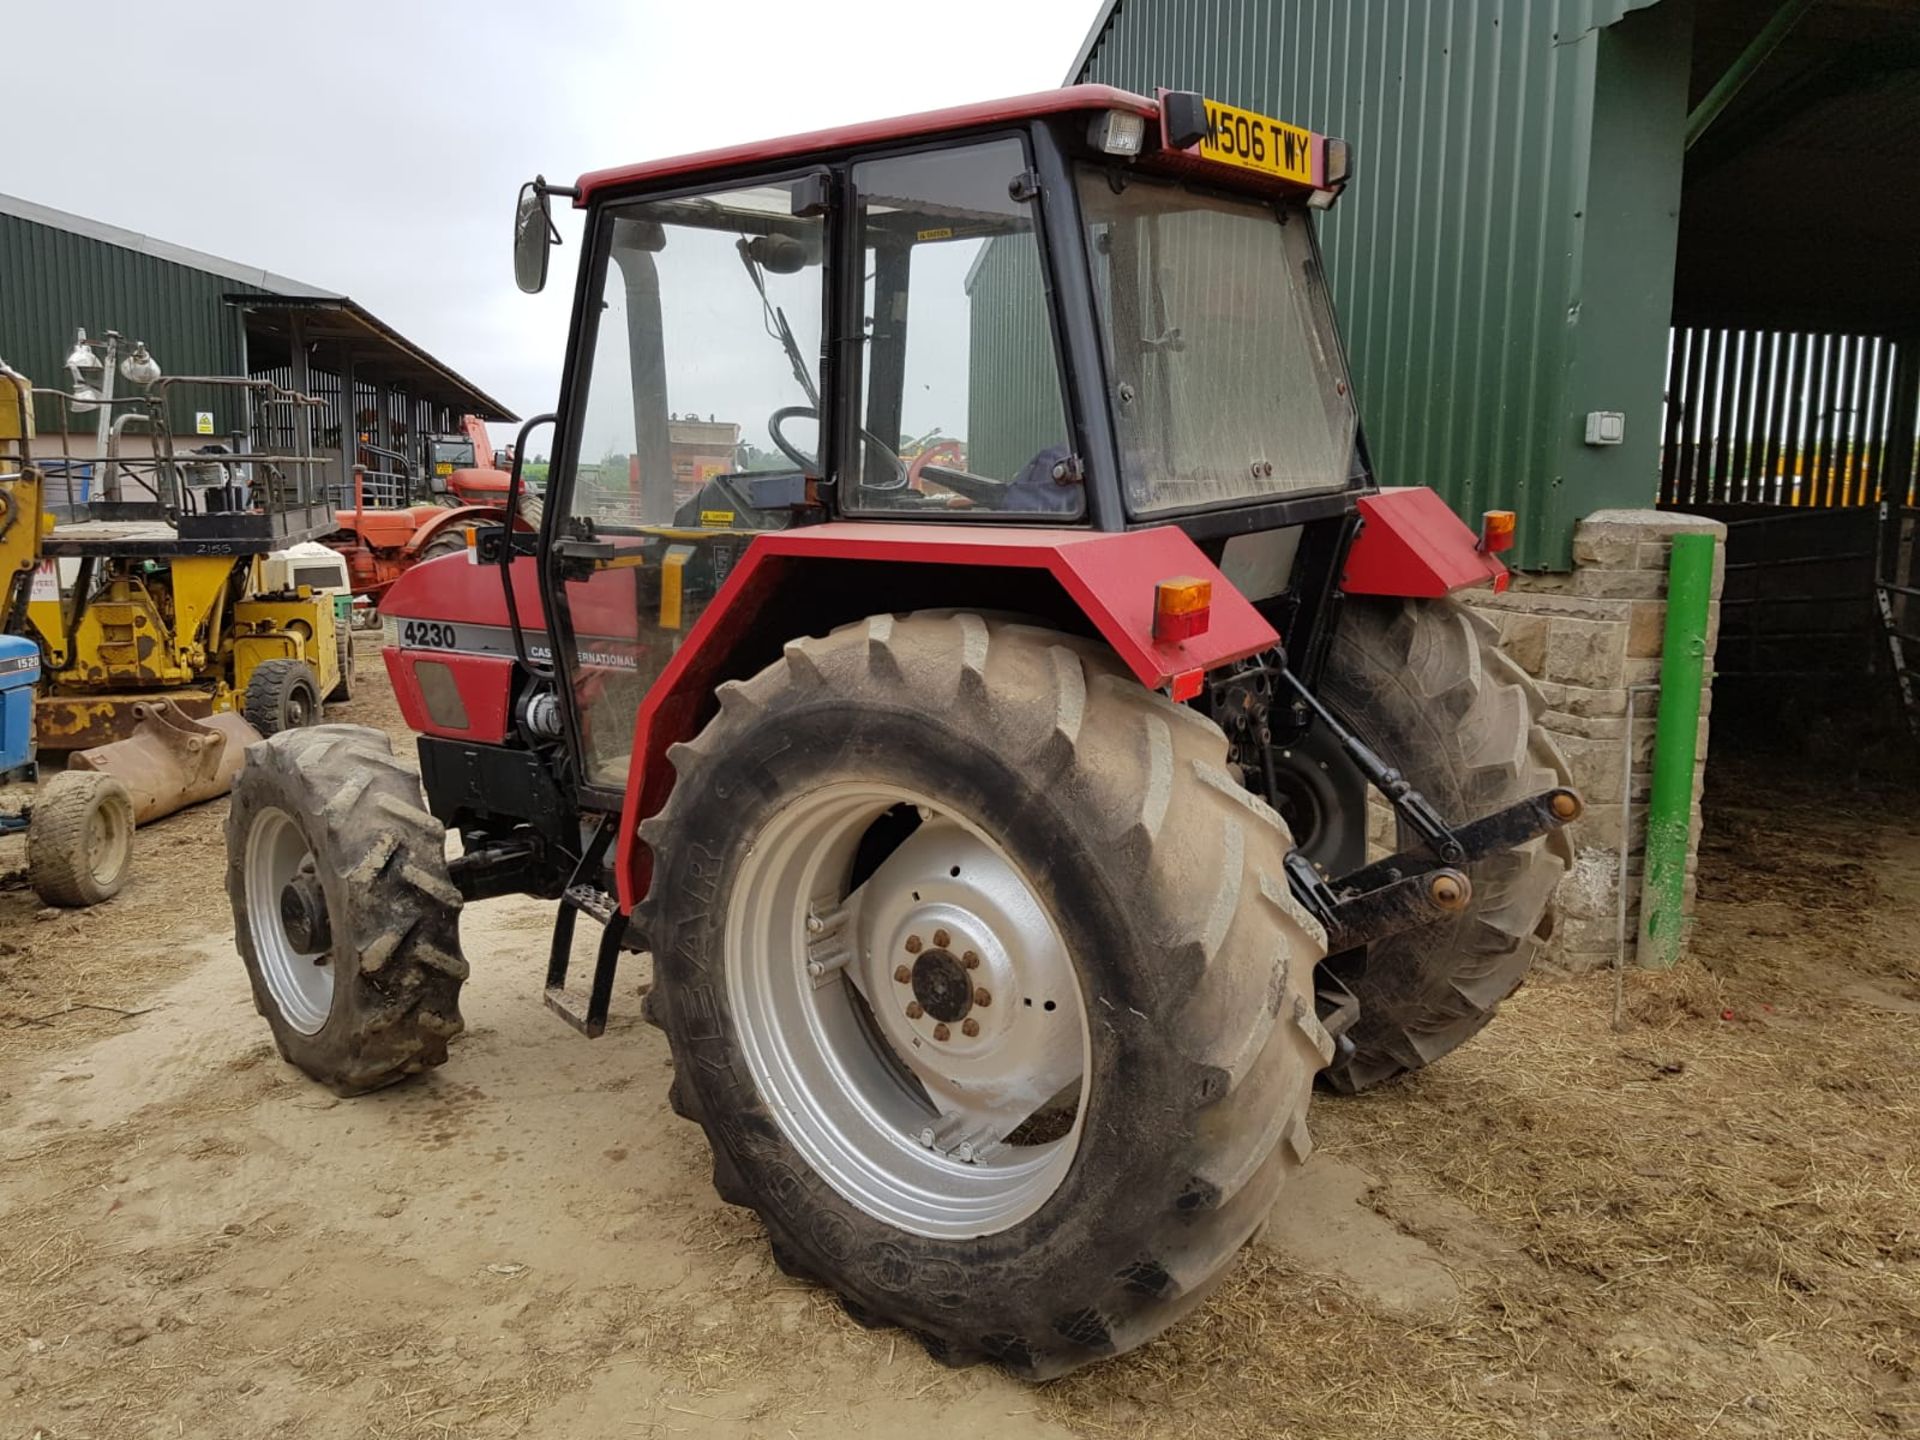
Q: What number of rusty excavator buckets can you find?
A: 1